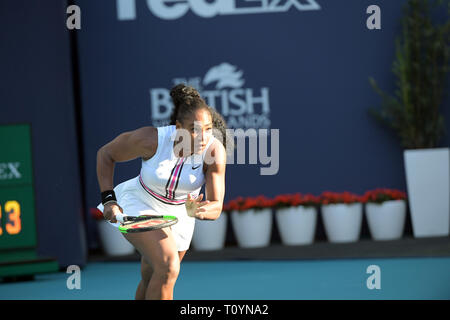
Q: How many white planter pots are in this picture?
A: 7